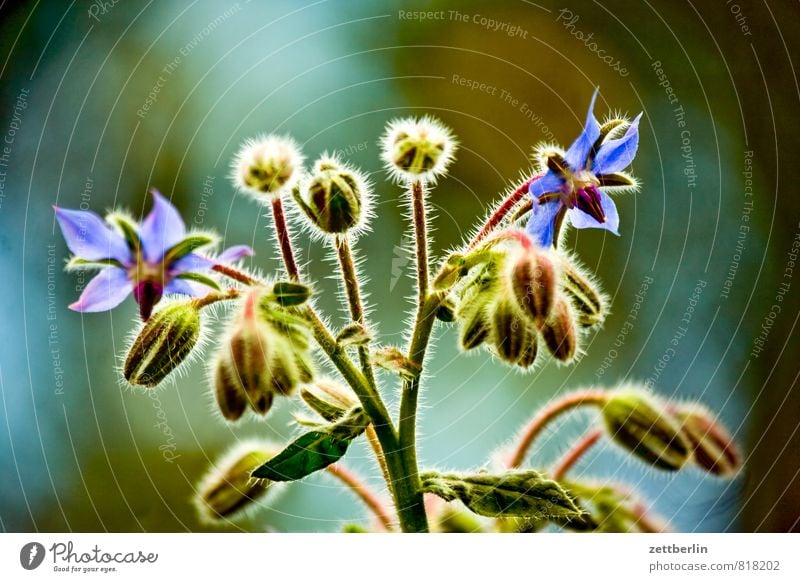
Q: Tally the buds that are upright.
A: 3